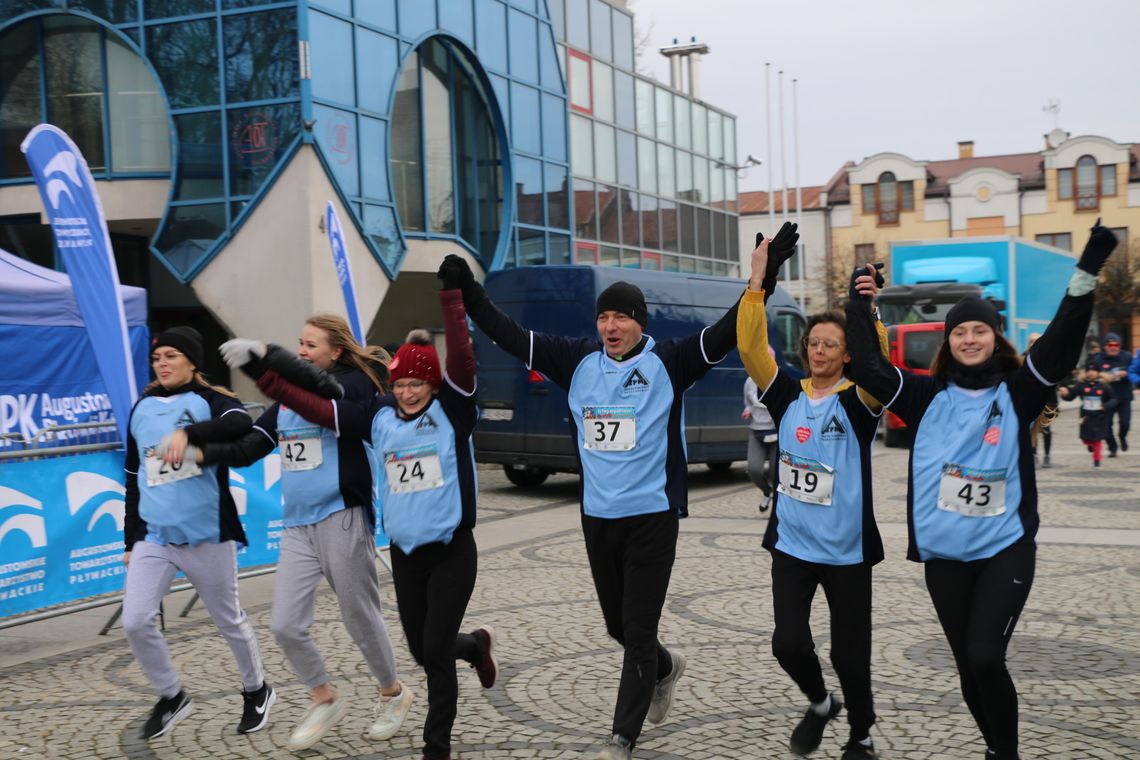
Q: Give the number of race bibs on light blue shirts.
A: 6